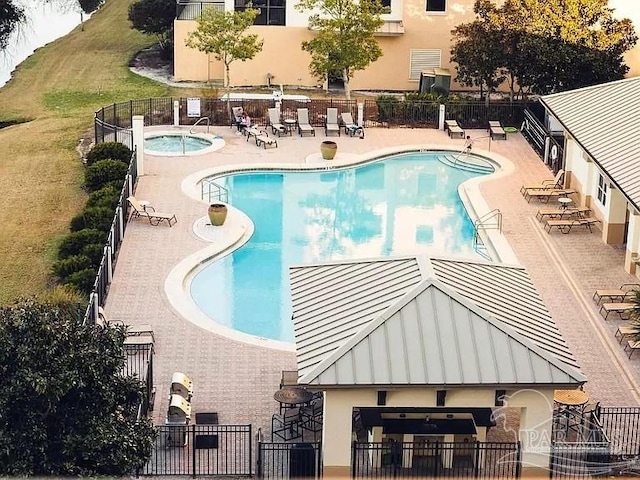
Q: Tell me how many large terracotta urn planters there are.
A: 2